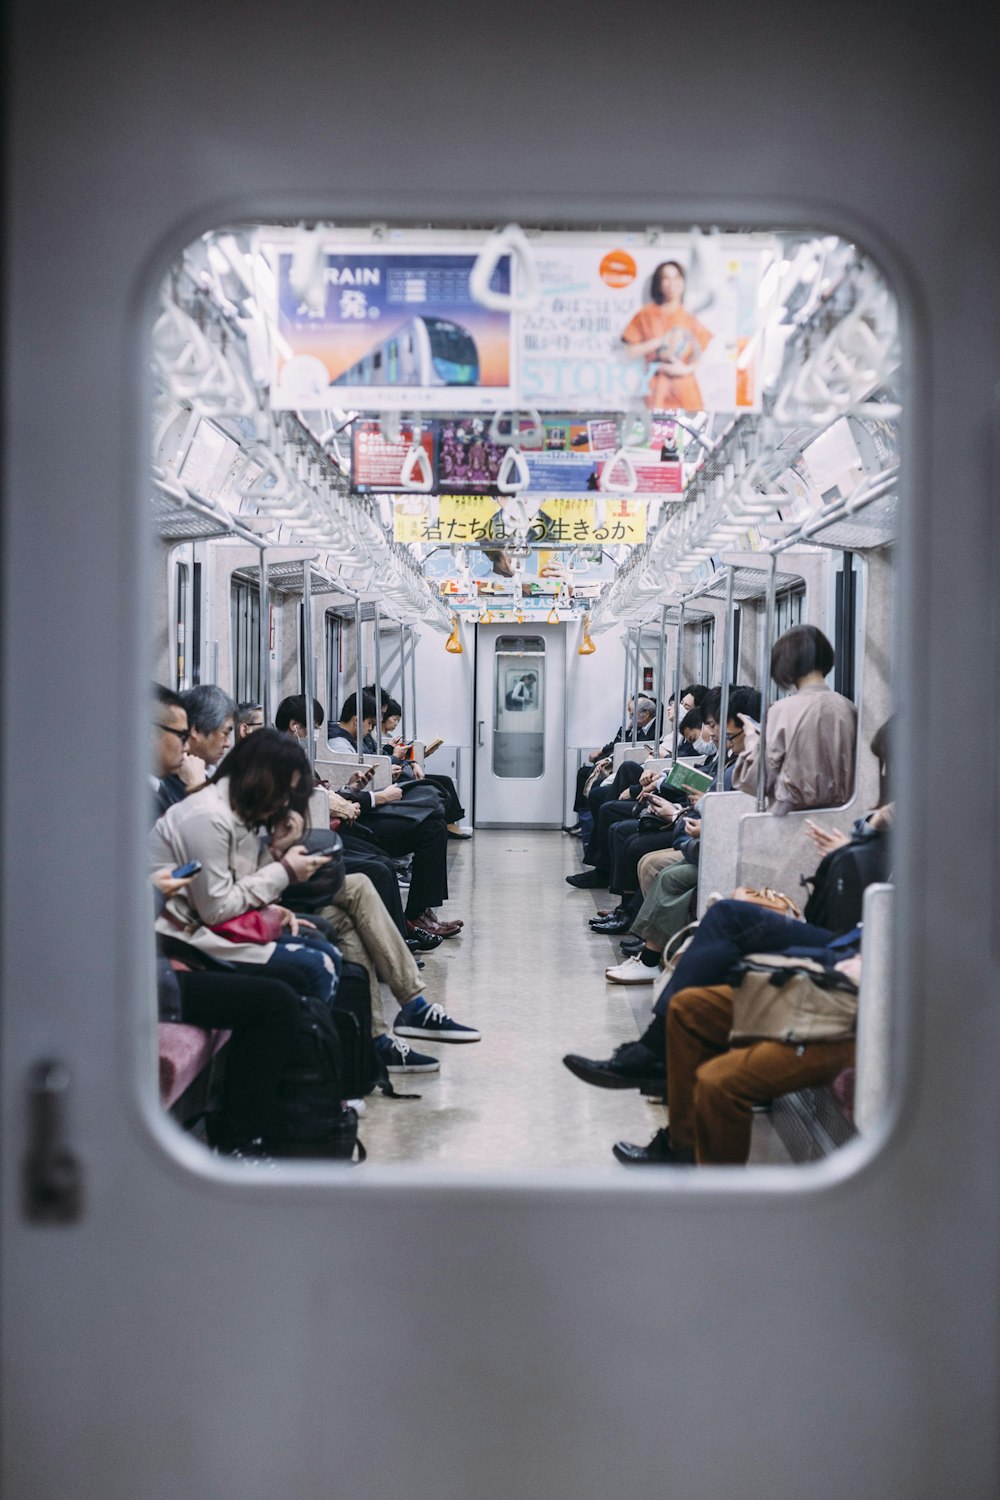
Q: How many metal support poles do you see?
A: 12